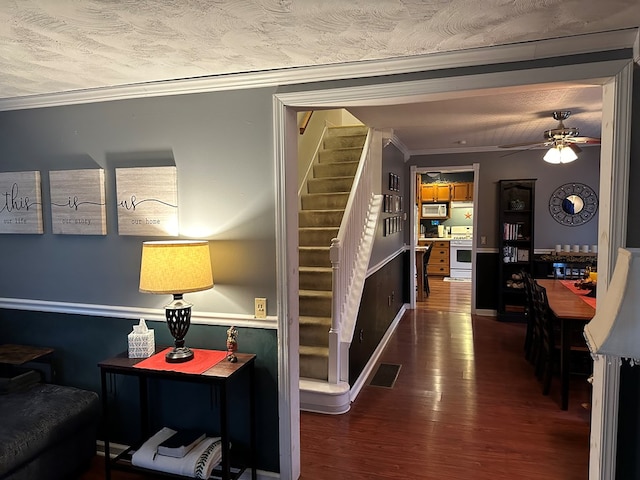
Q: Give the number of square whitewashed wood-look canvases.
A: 3